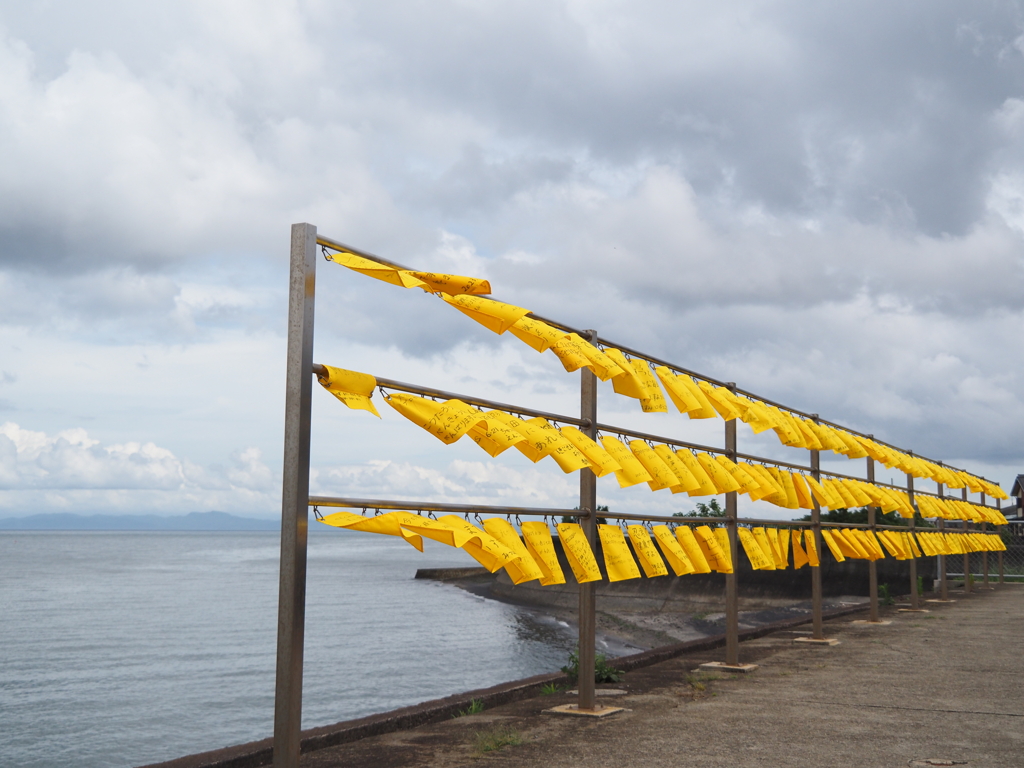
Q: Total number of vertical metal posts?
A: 10